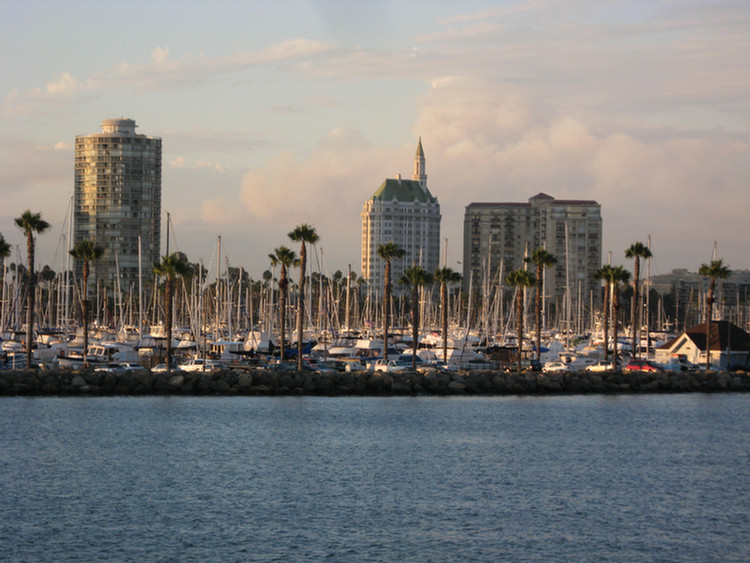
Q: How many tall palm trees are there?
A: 15